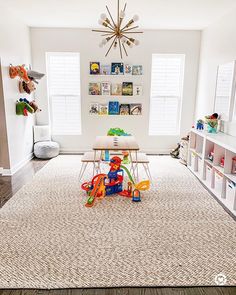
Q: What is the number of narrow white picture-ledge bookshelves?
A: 3